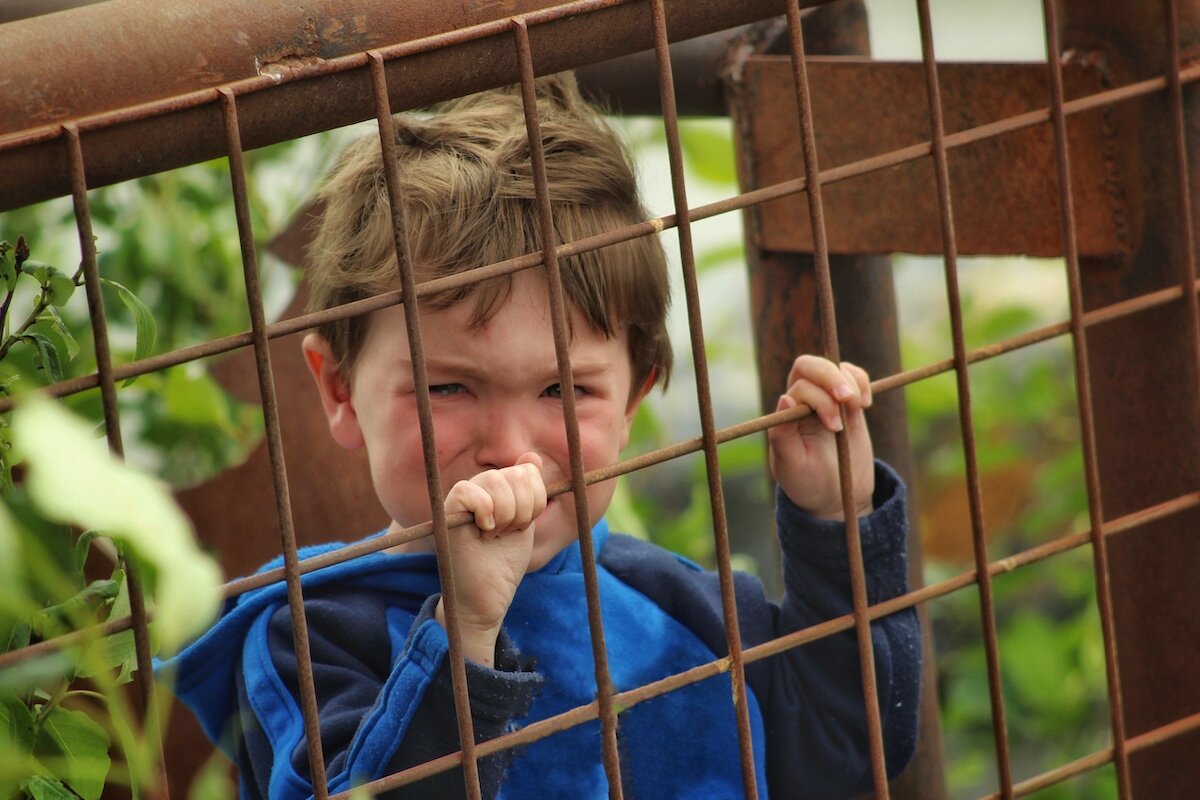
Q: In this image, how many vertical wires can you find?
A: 9